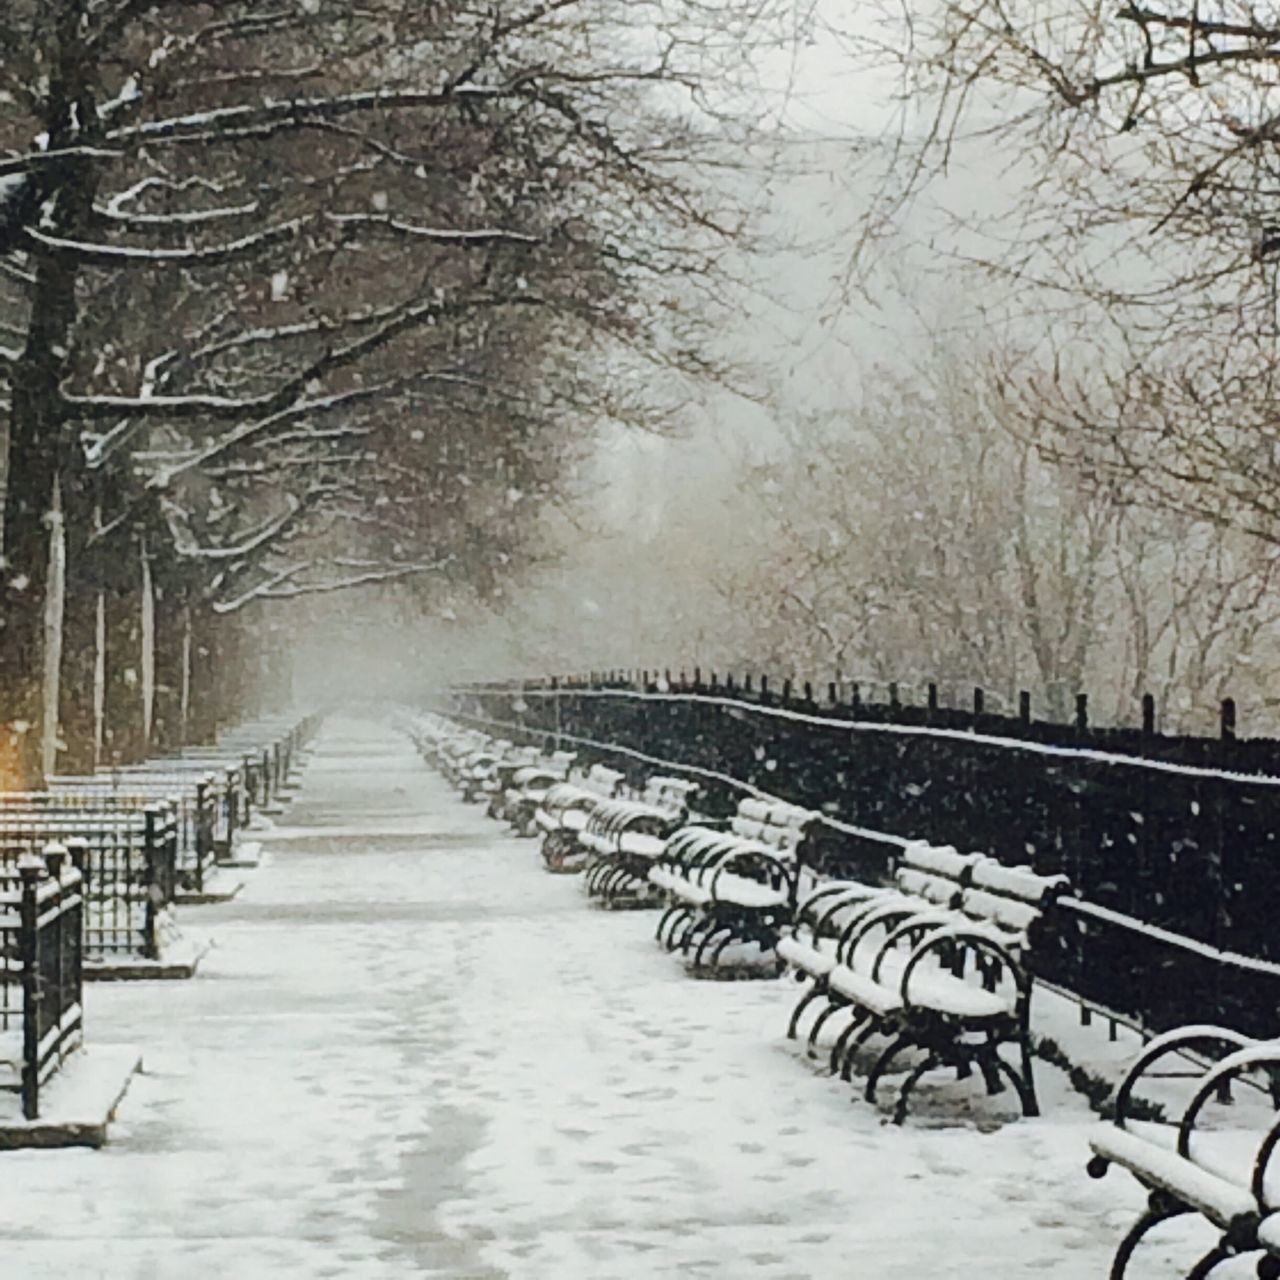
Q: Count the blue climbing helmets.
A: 0